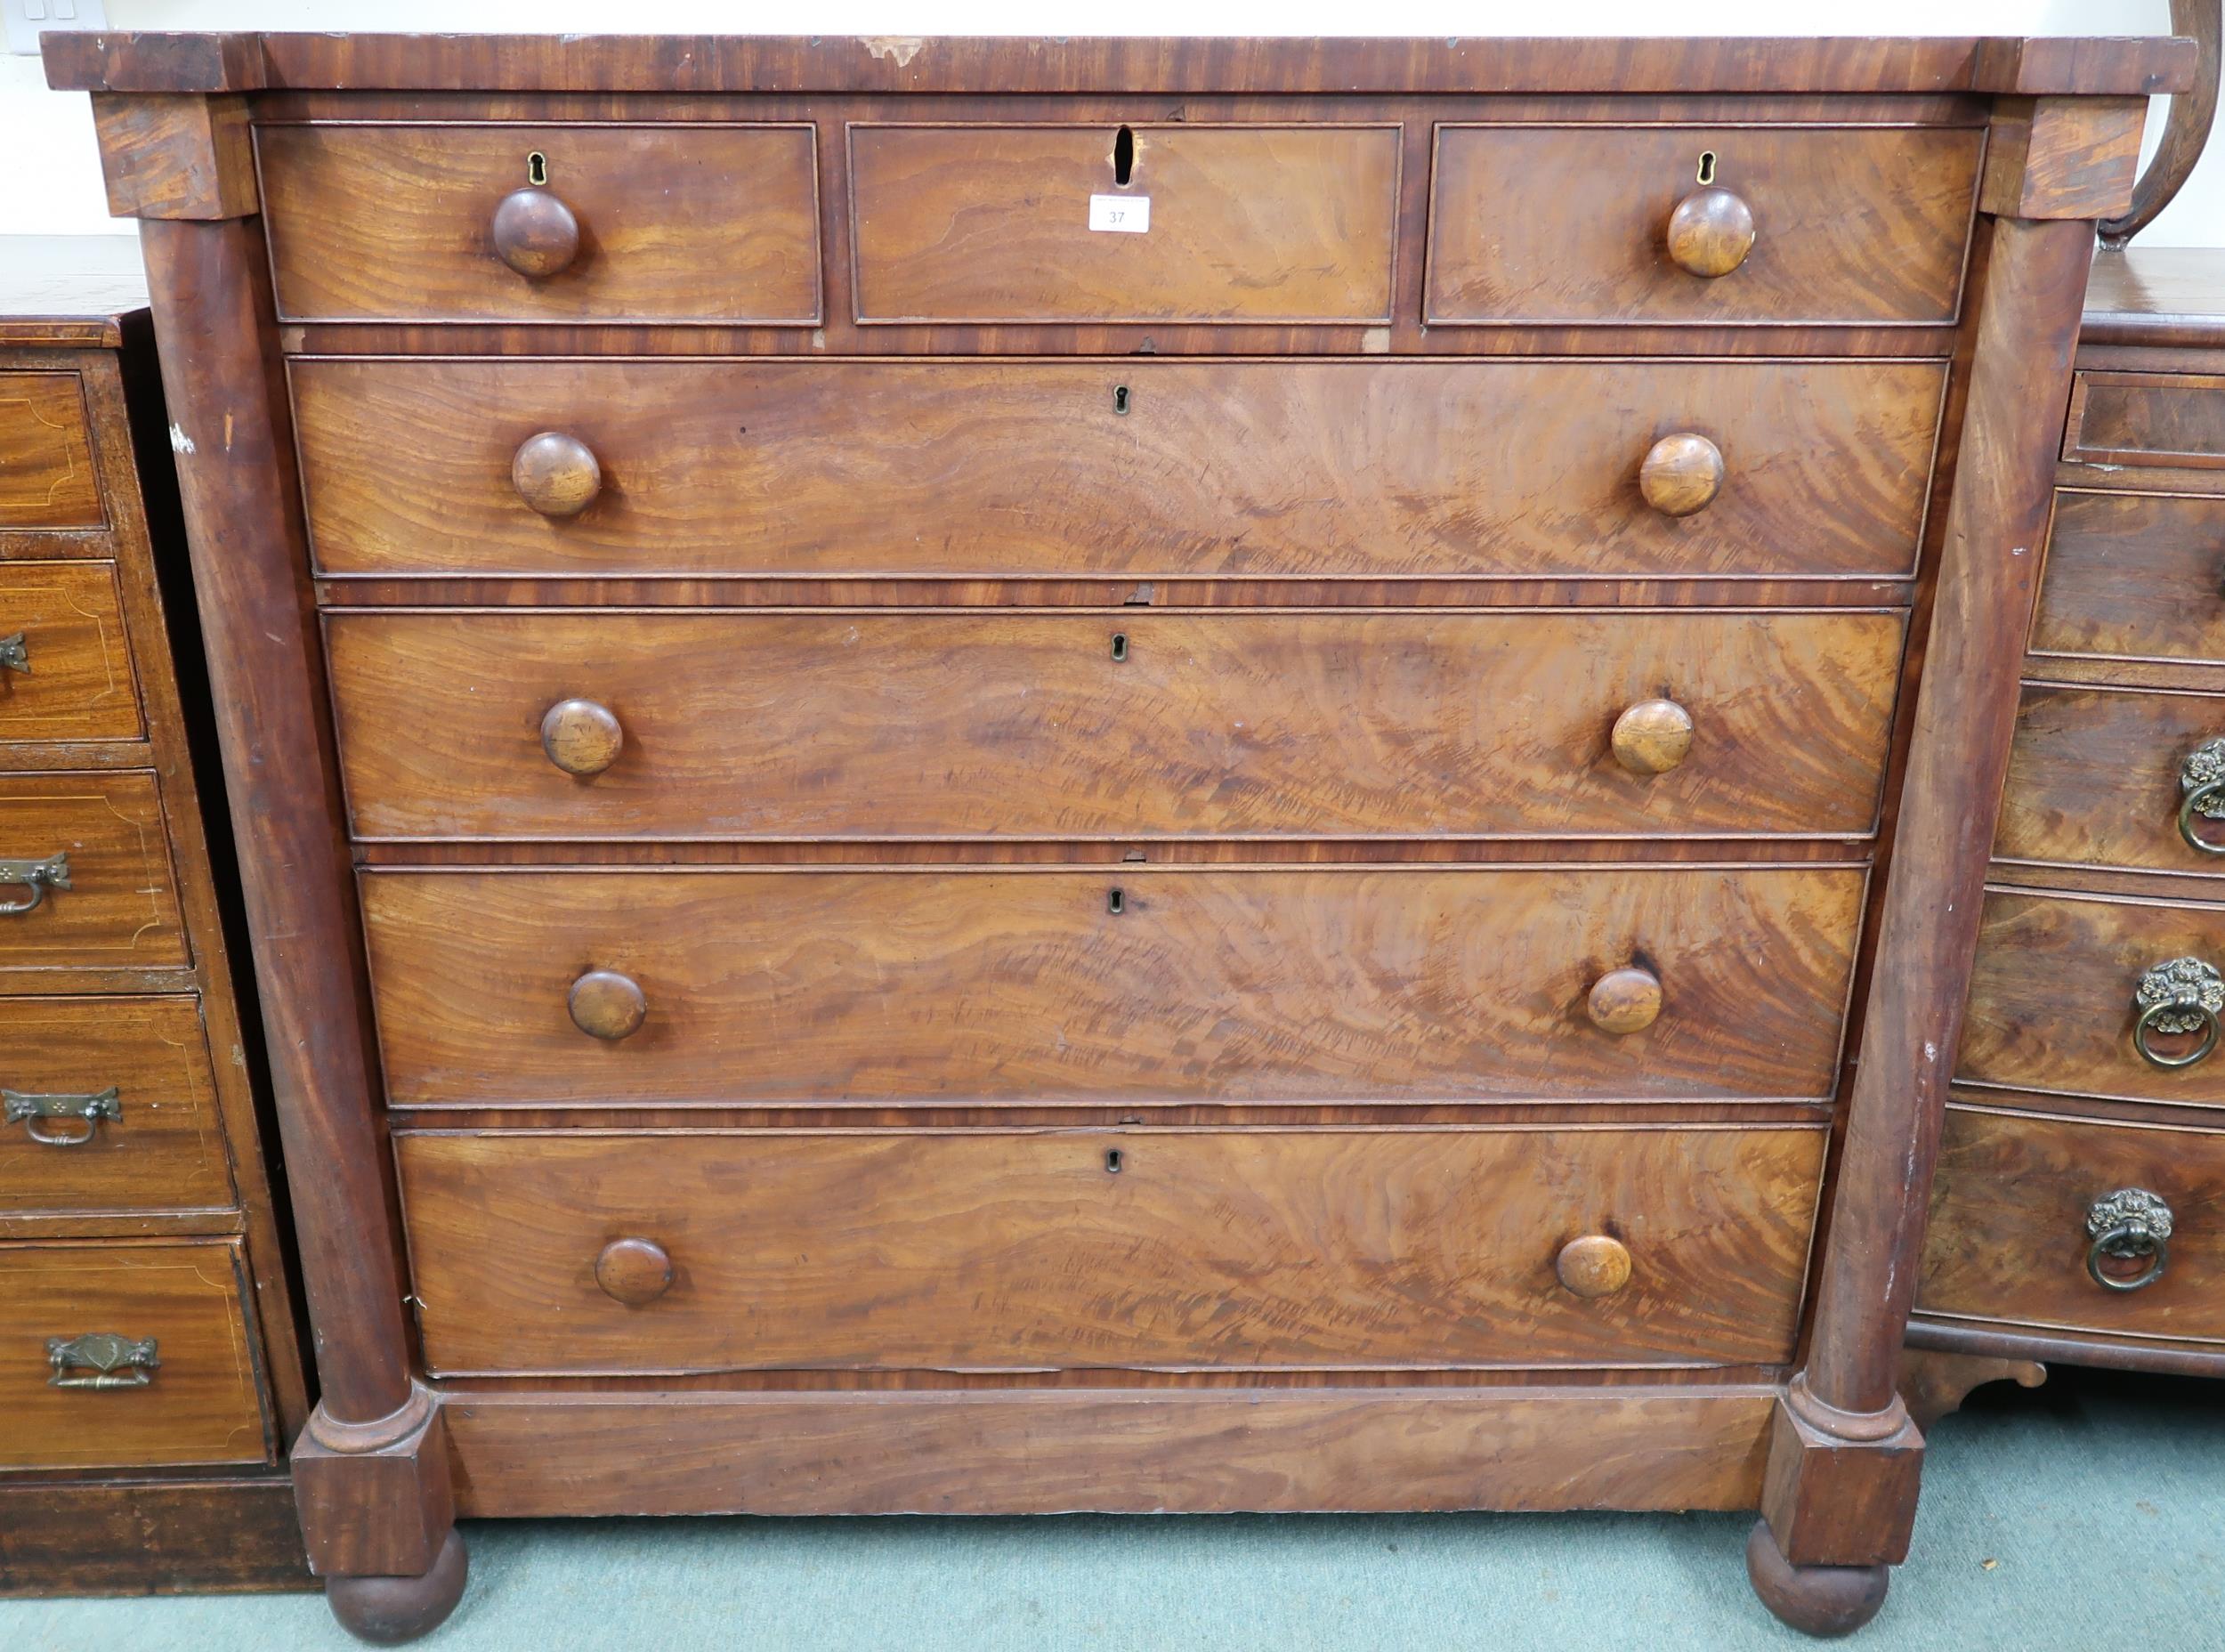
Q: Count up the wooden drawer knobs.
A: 10